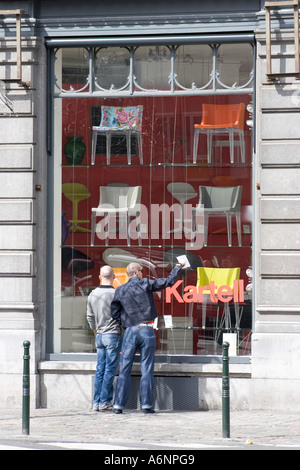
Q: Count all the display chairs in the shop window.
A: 6